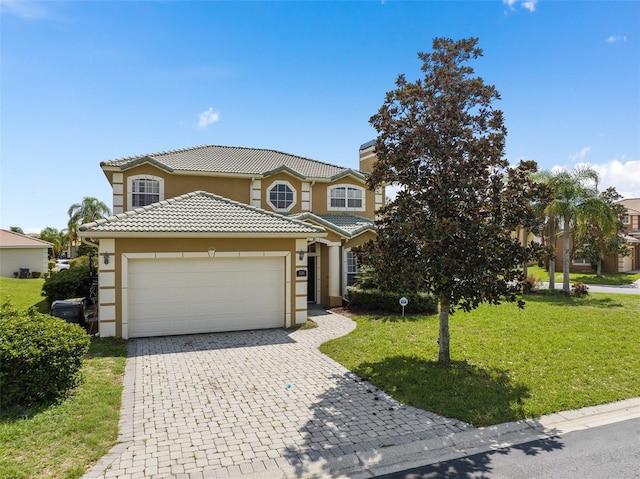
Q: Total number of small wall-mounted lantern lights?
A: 2